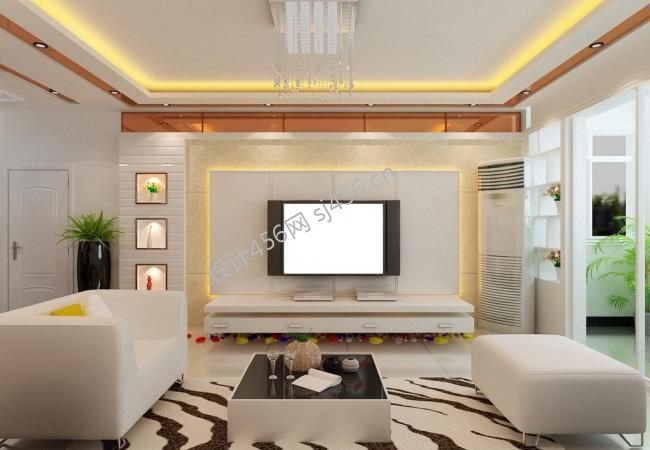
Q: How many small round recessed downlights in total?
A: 9